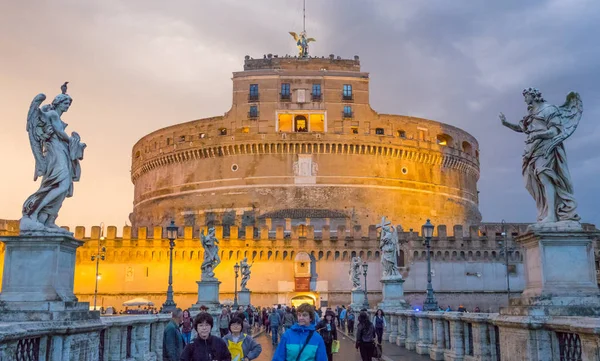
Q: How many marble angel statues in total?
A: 6